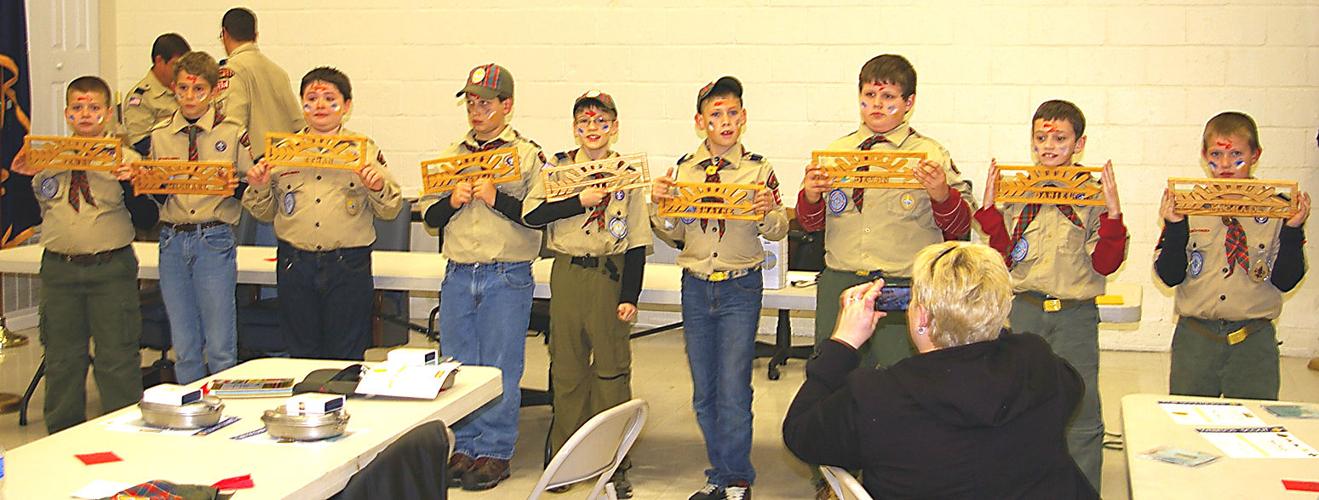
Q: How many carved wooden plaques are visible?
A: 9